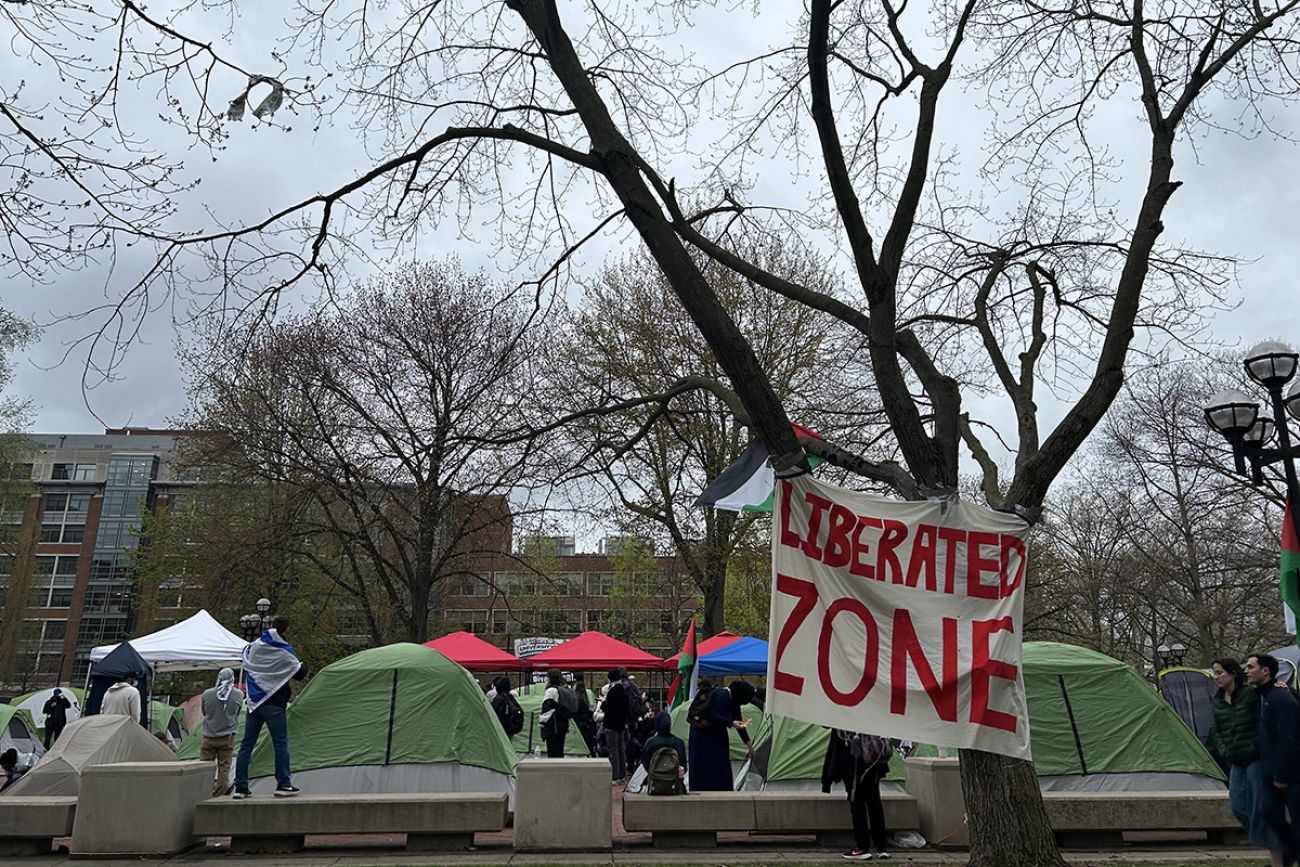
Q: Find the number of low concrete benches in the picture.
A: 4